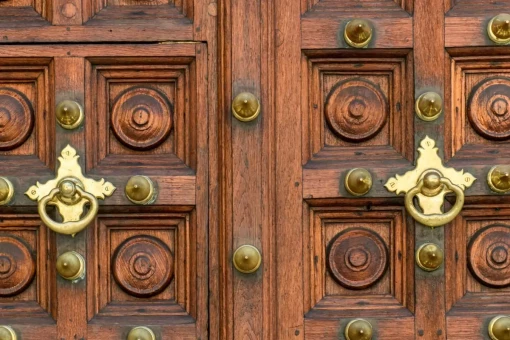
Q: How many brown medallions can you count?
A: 8